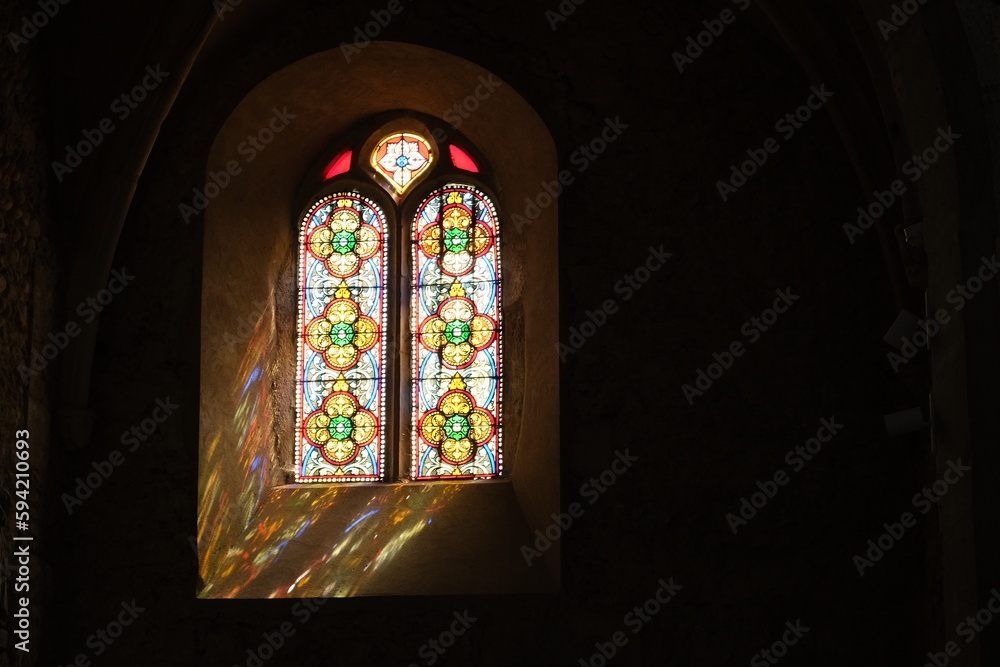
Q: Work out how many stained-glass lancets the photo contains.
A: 2